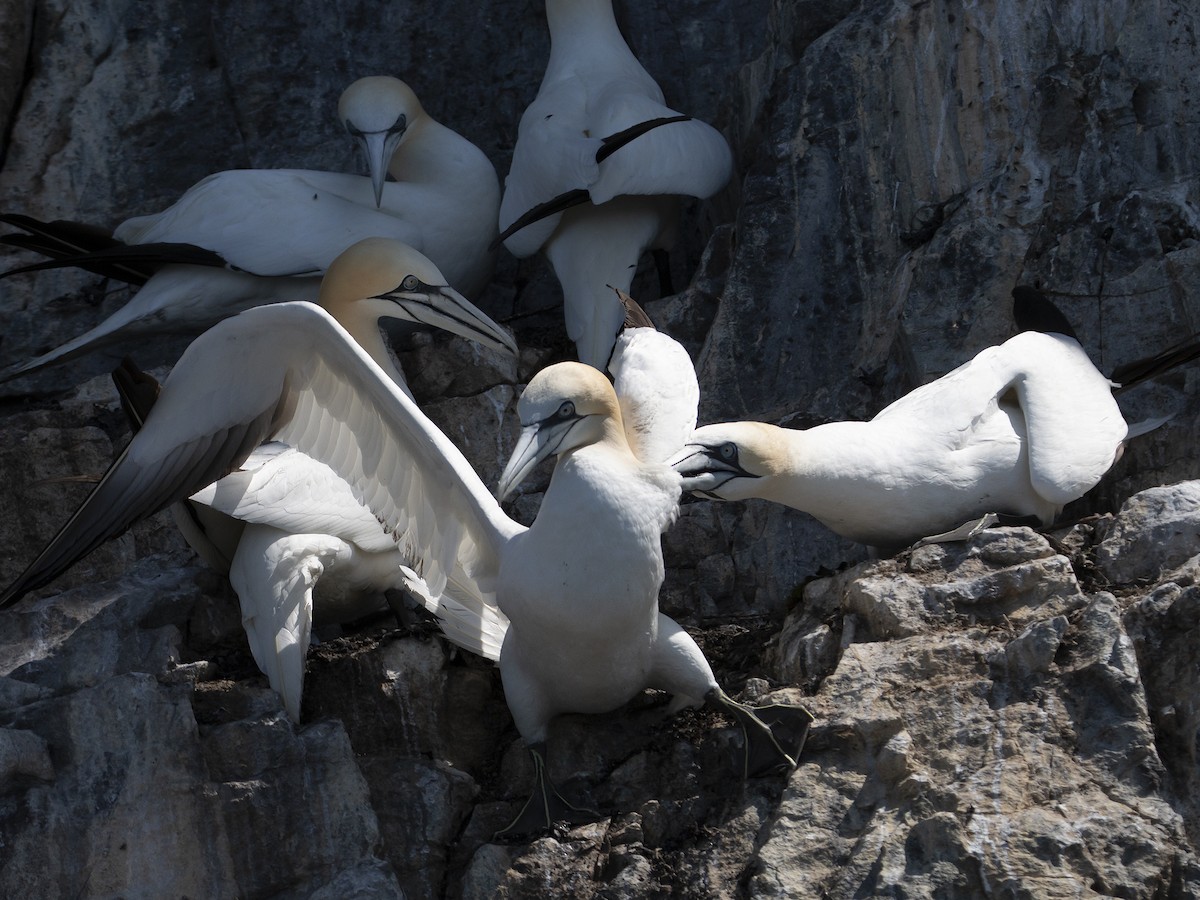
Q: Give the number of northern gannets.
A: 5